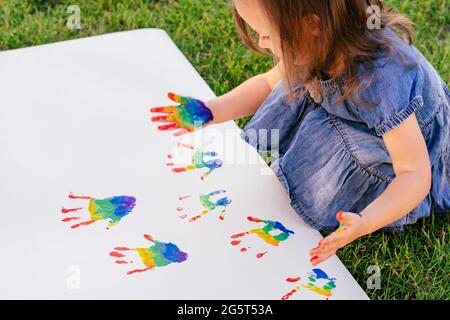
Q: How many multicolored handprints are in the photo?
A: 6